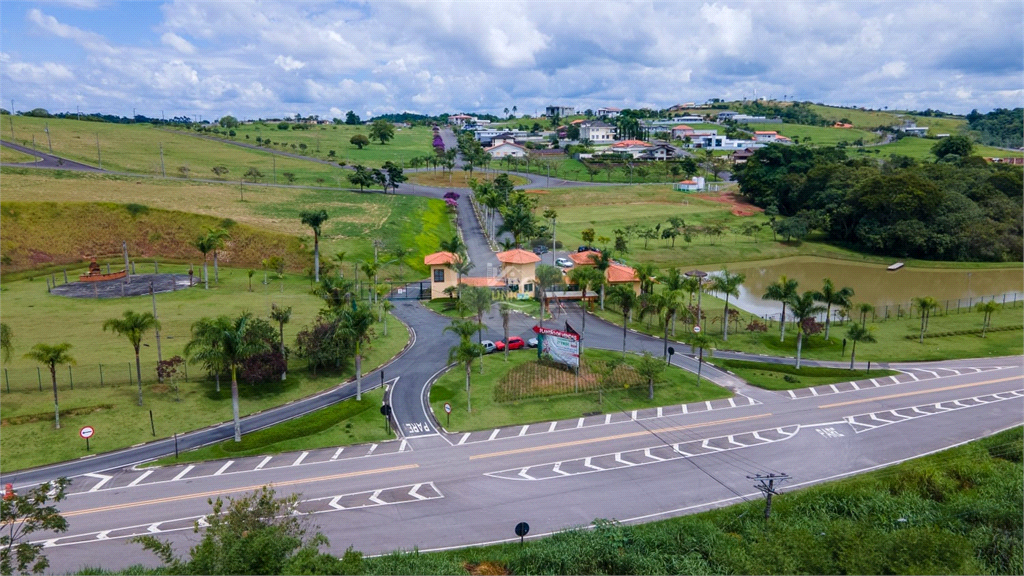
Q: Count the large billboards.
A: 1